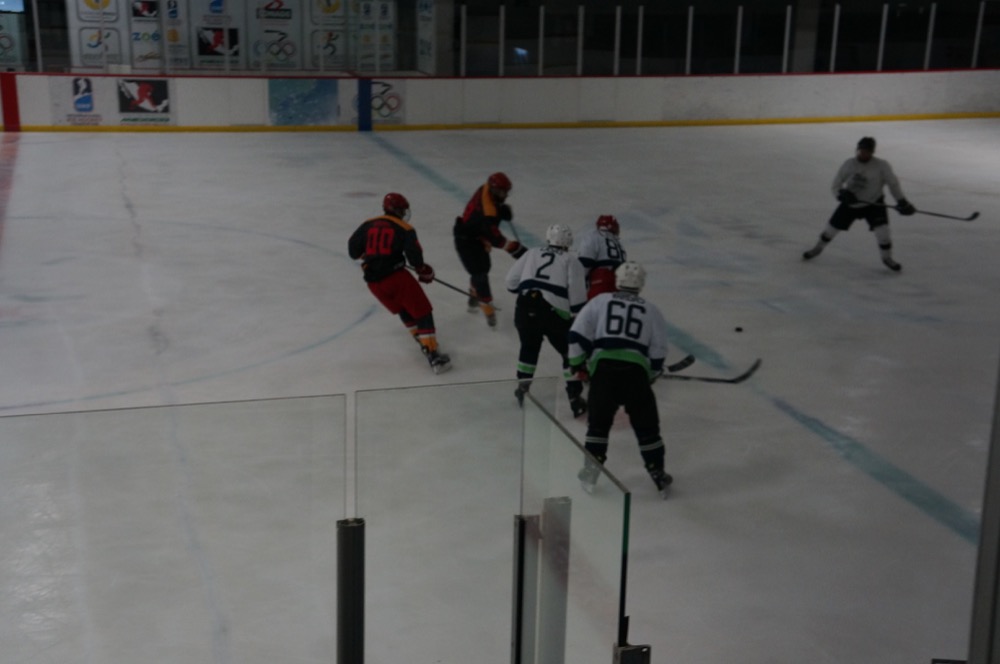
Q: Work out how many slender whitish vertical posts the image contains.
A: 13